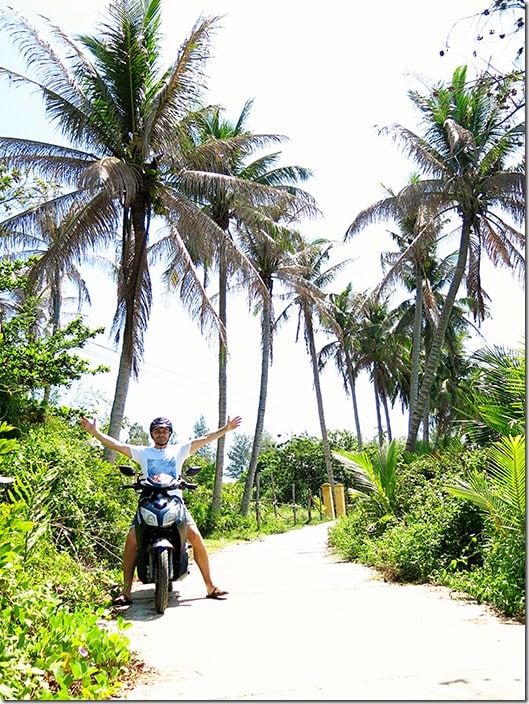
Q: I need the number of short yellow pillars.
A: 2